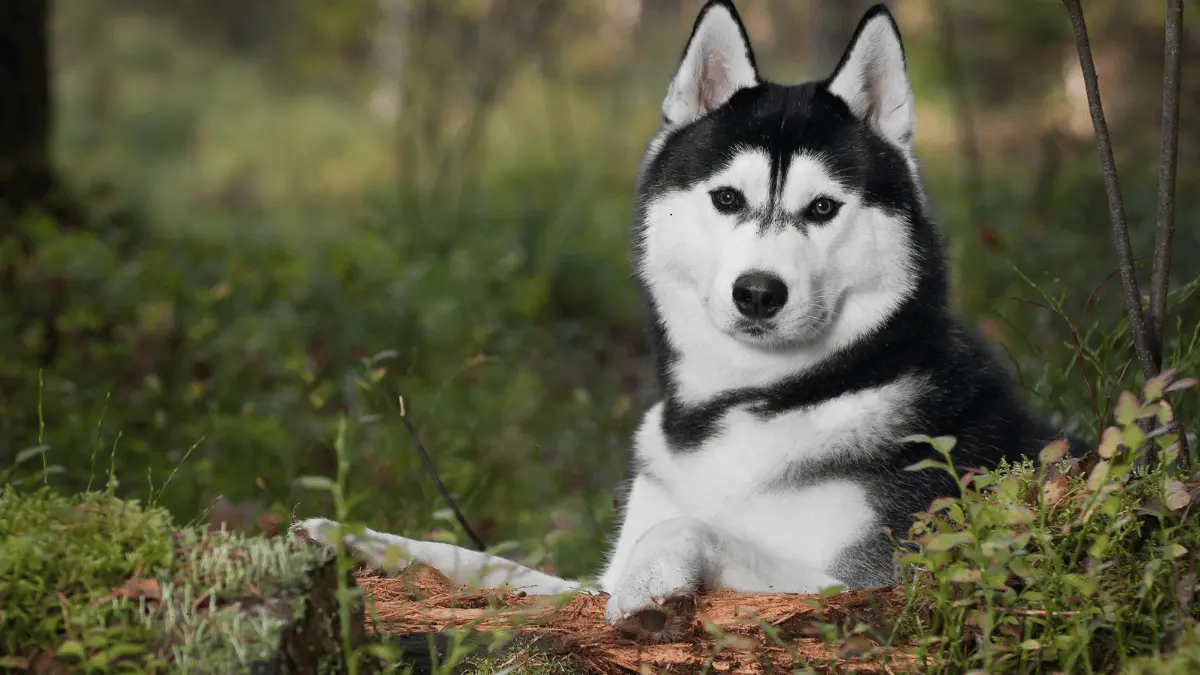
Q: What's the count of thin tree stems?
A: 2